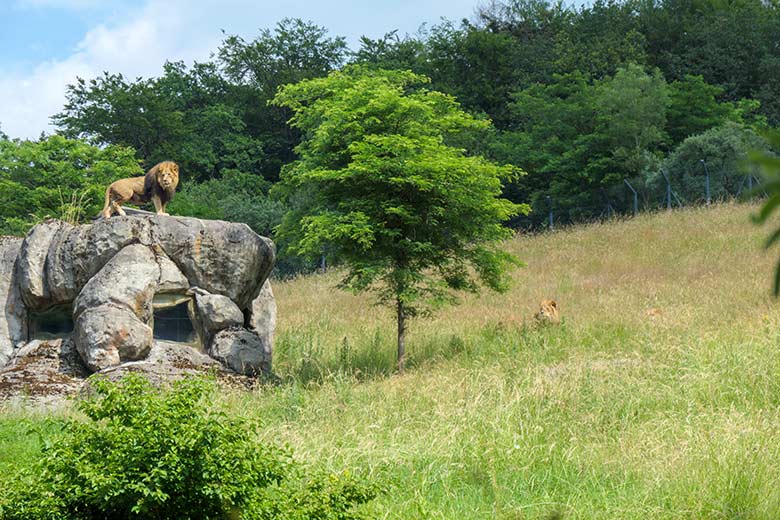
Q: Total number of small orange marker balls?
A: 0